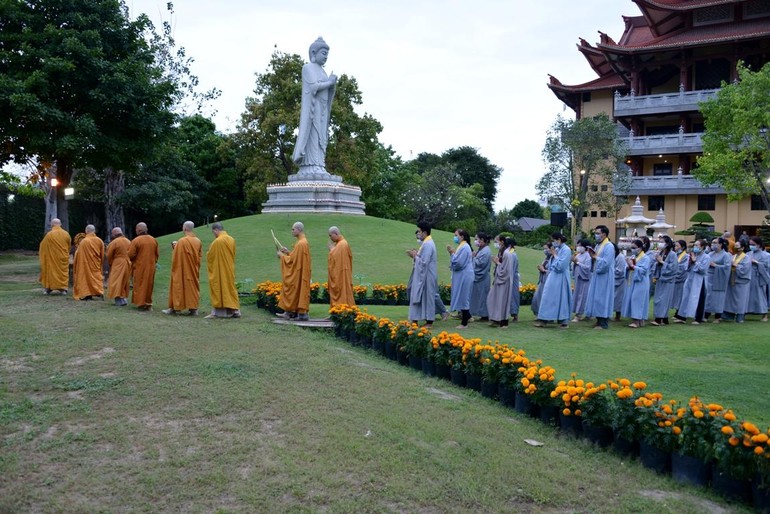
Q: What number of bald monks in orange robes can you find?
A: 8